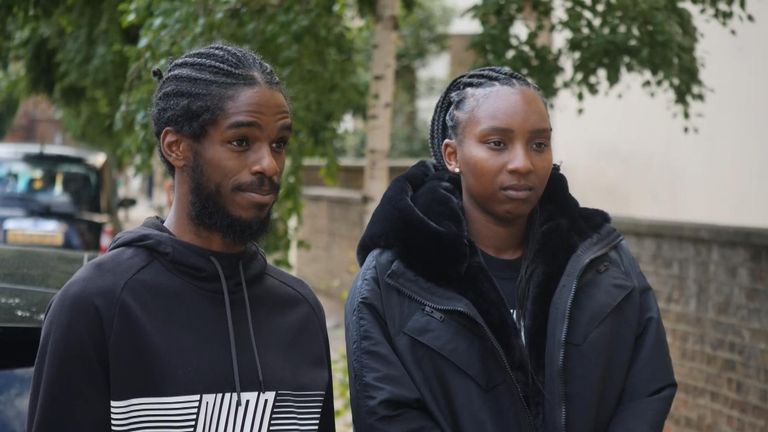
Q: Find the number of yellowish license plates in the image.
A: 1